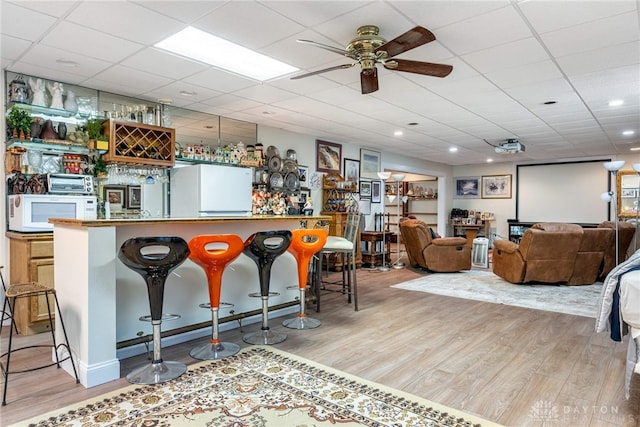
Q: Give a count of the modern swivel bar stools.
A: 4